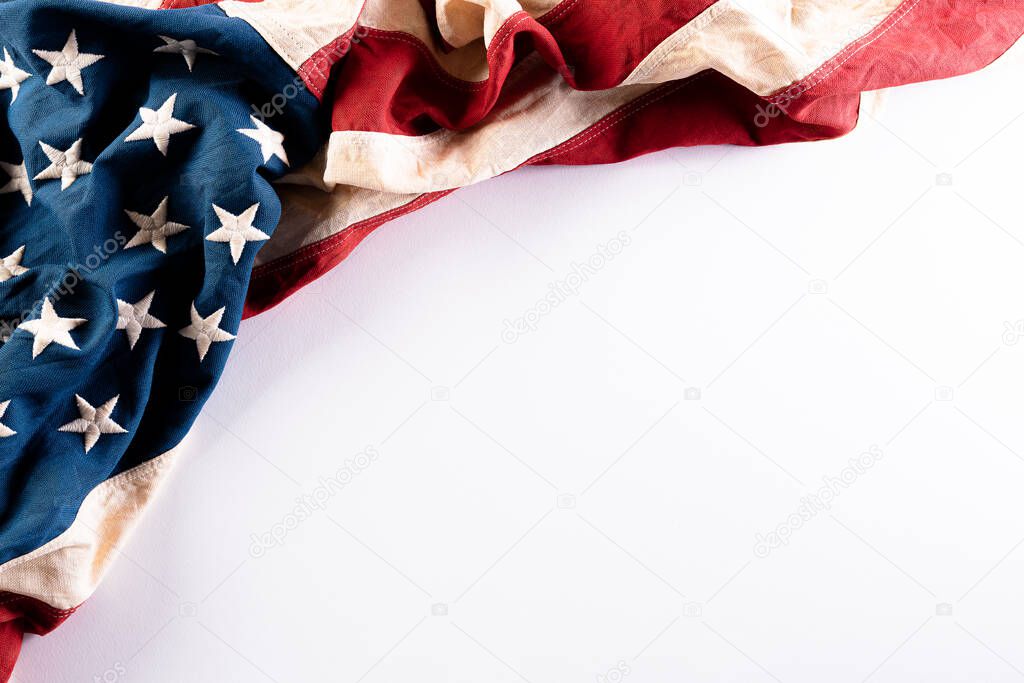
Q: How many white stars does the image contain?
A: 15